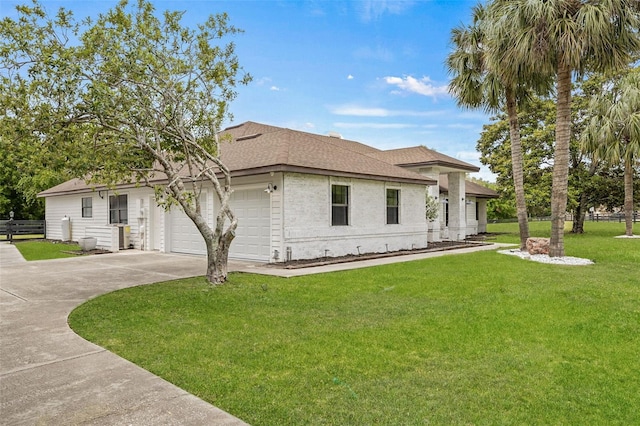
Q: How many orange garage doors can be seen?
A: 0